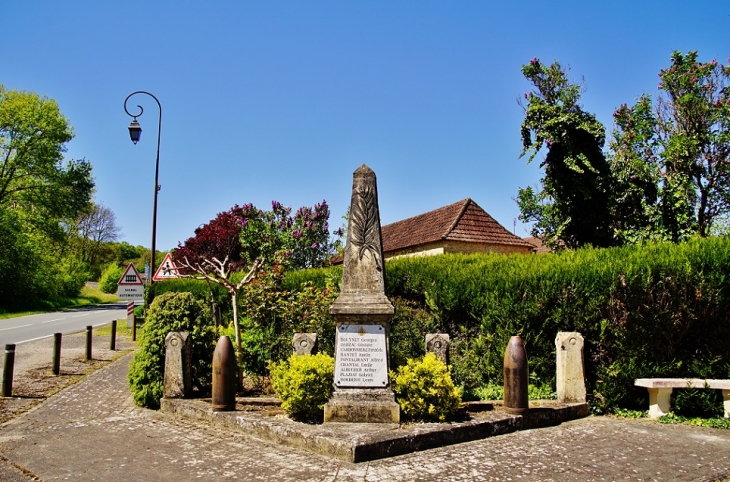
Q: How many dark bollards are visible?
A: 5